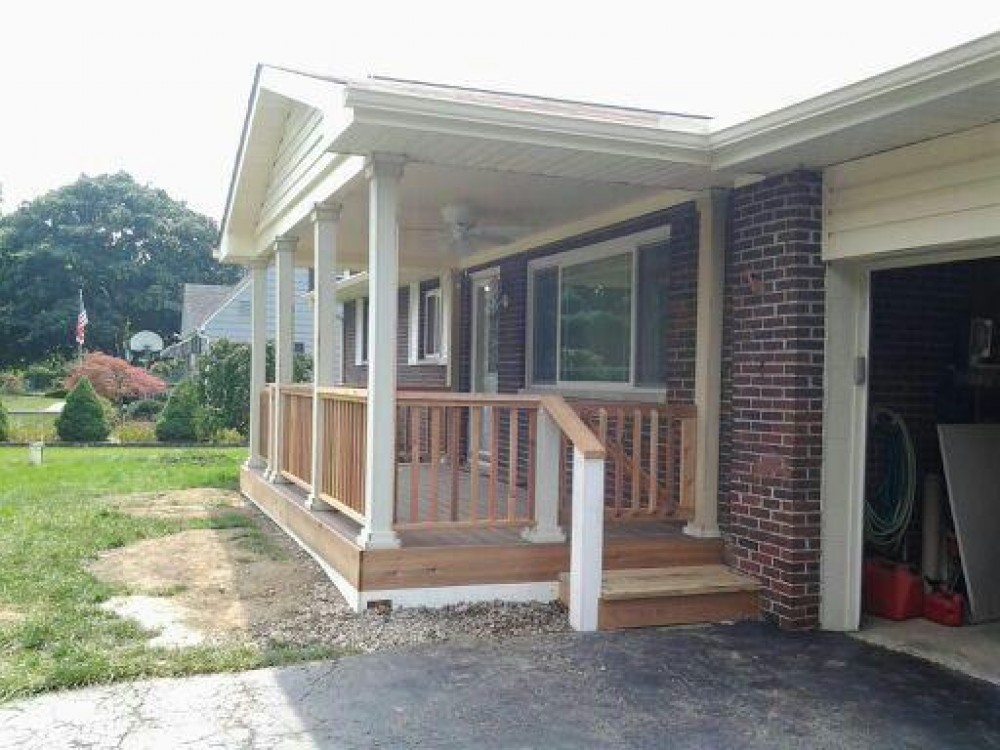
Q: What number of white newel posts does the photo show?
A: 2